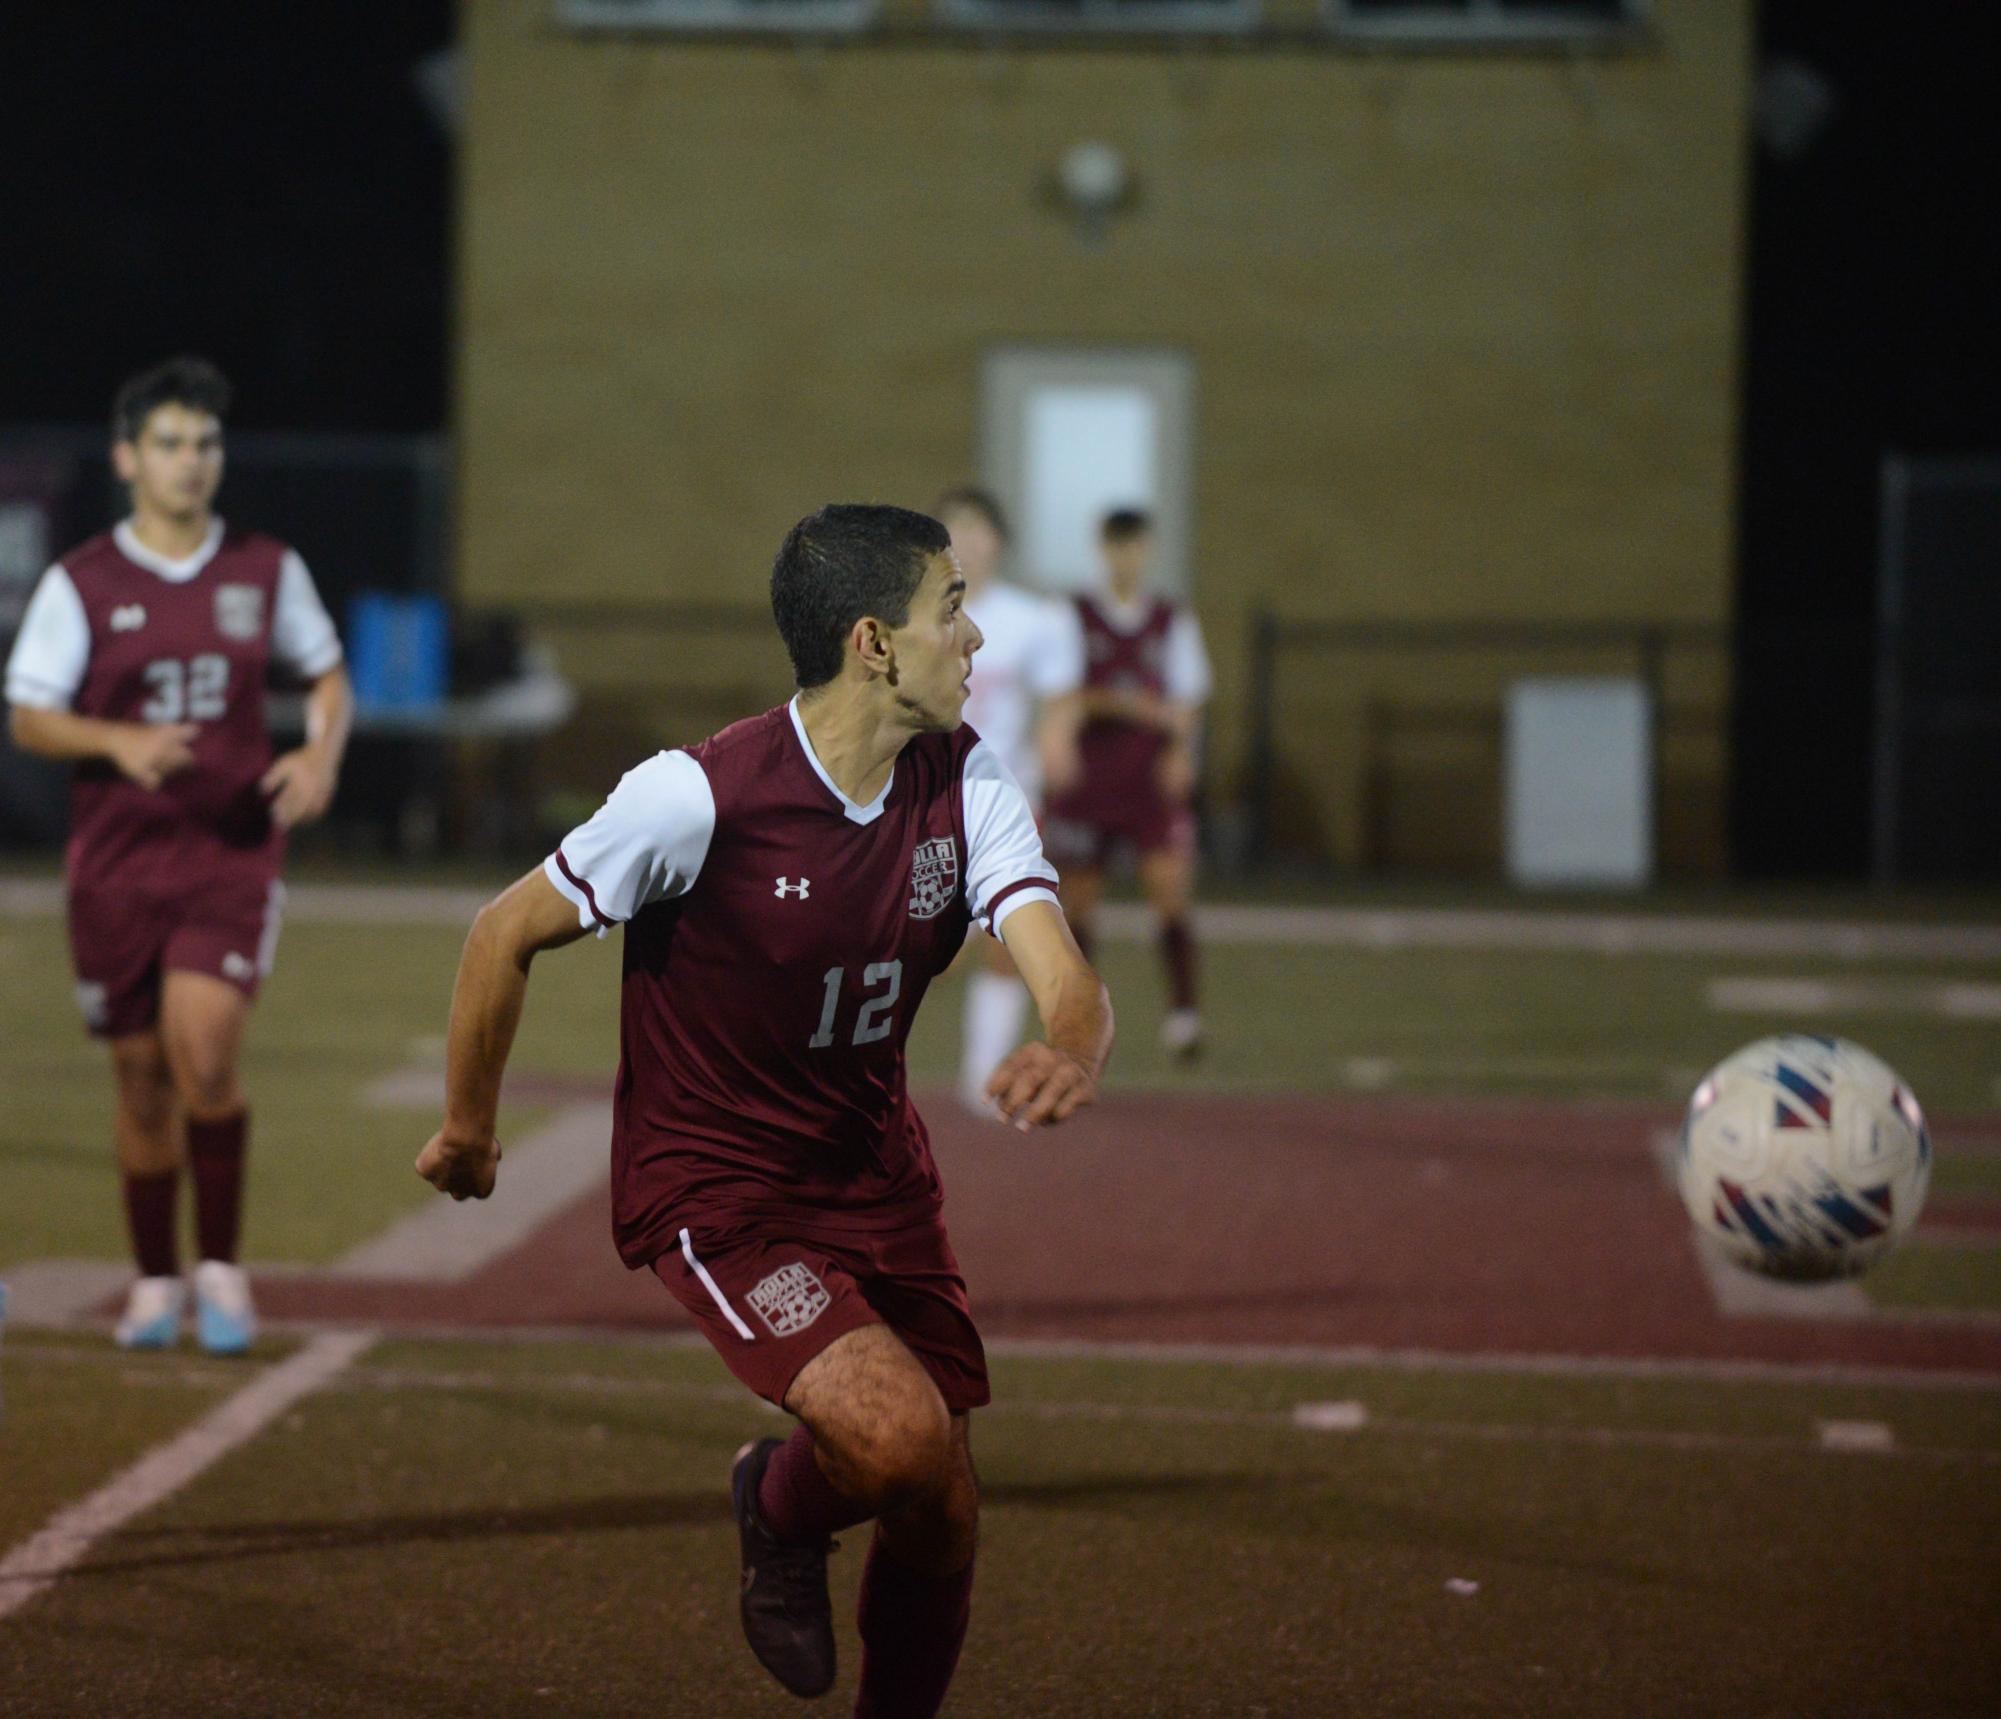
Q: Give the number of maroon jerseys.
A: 3